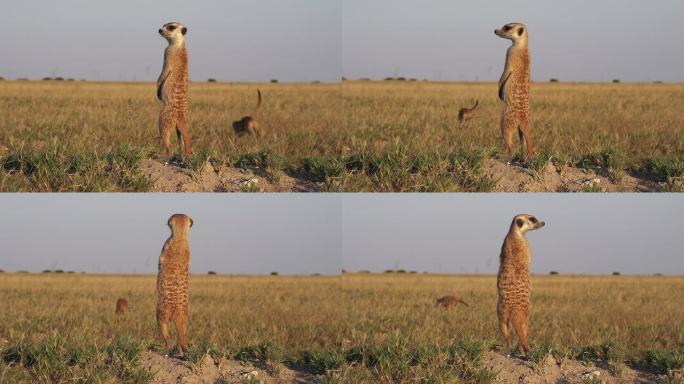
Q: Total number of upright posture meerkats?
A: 4